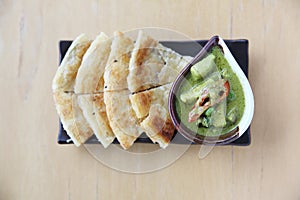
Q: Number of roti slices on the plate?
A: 8